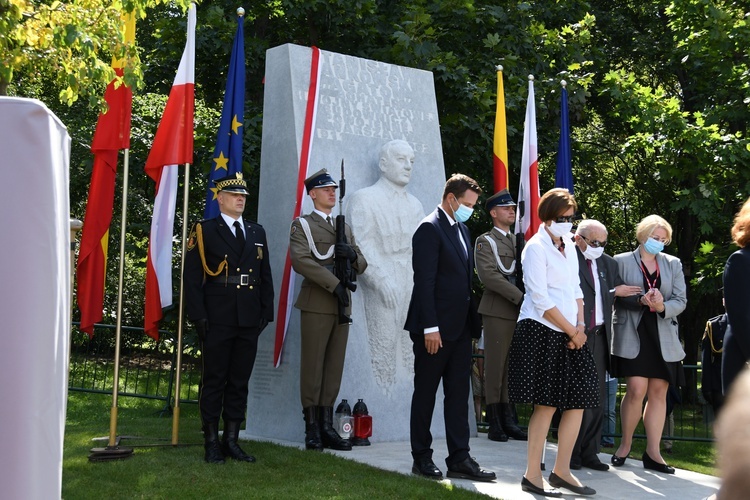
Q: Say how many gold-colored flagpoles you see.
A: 2